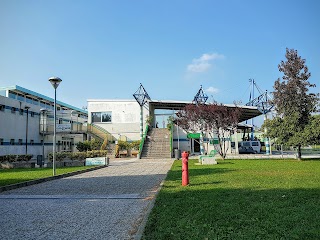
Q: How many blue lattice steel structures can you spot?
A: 3